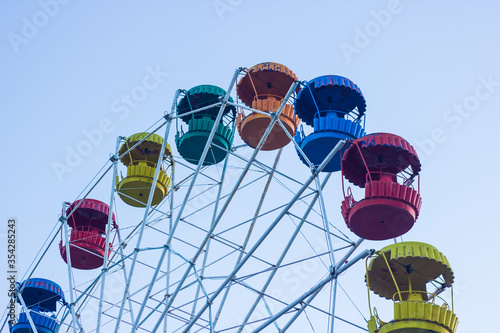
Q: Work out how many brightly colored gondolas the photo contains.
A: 8